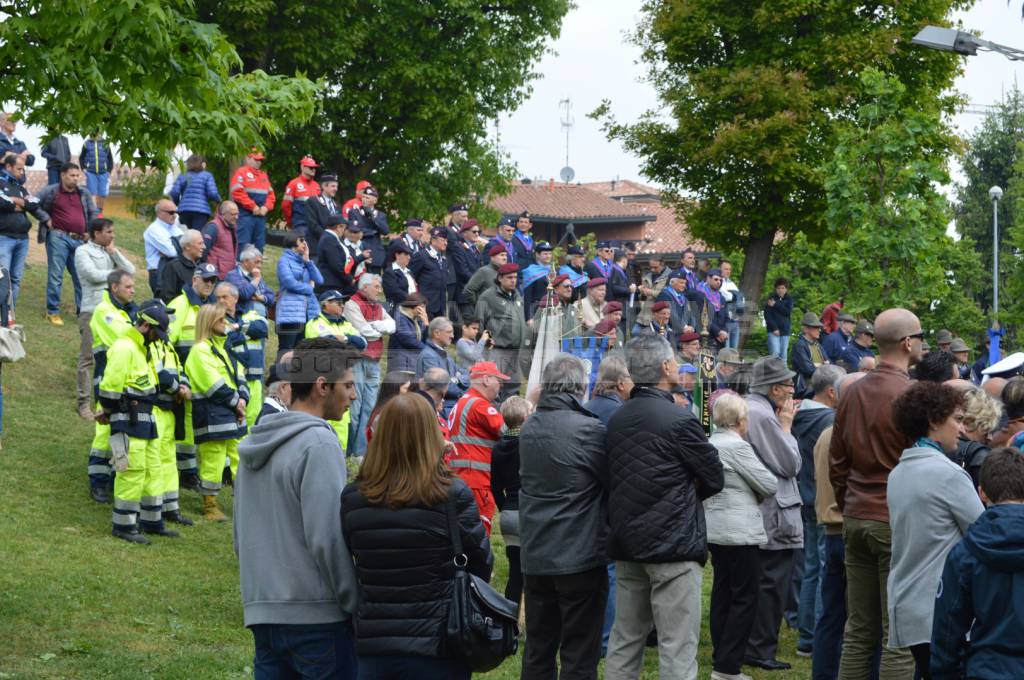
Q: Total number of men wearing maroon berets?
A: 10